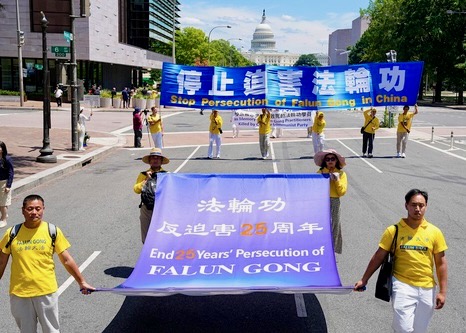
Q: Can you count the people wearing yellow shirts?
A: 10